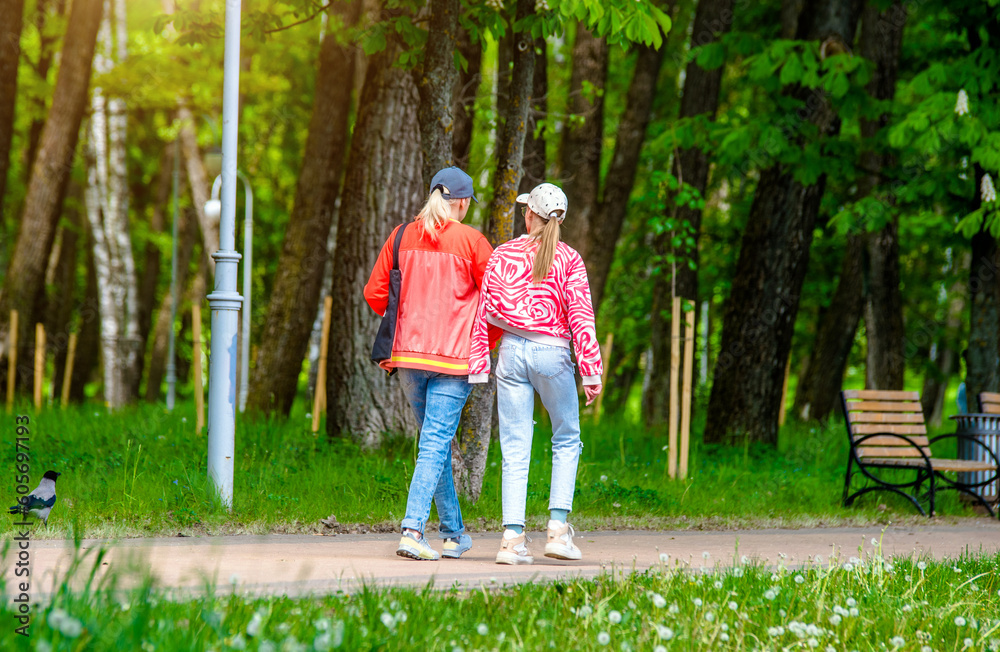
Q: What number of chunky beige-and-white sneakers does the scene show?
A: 2